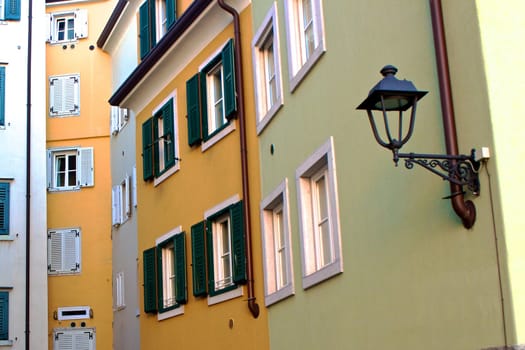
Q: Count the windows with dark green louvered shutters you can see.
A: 5